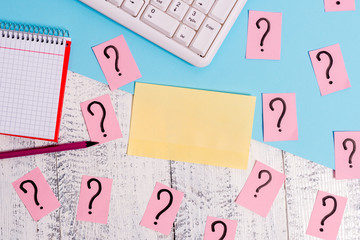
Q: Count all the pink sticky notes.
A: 13